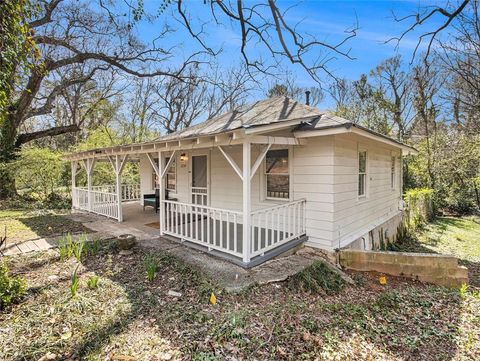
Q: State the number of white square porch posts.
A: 5